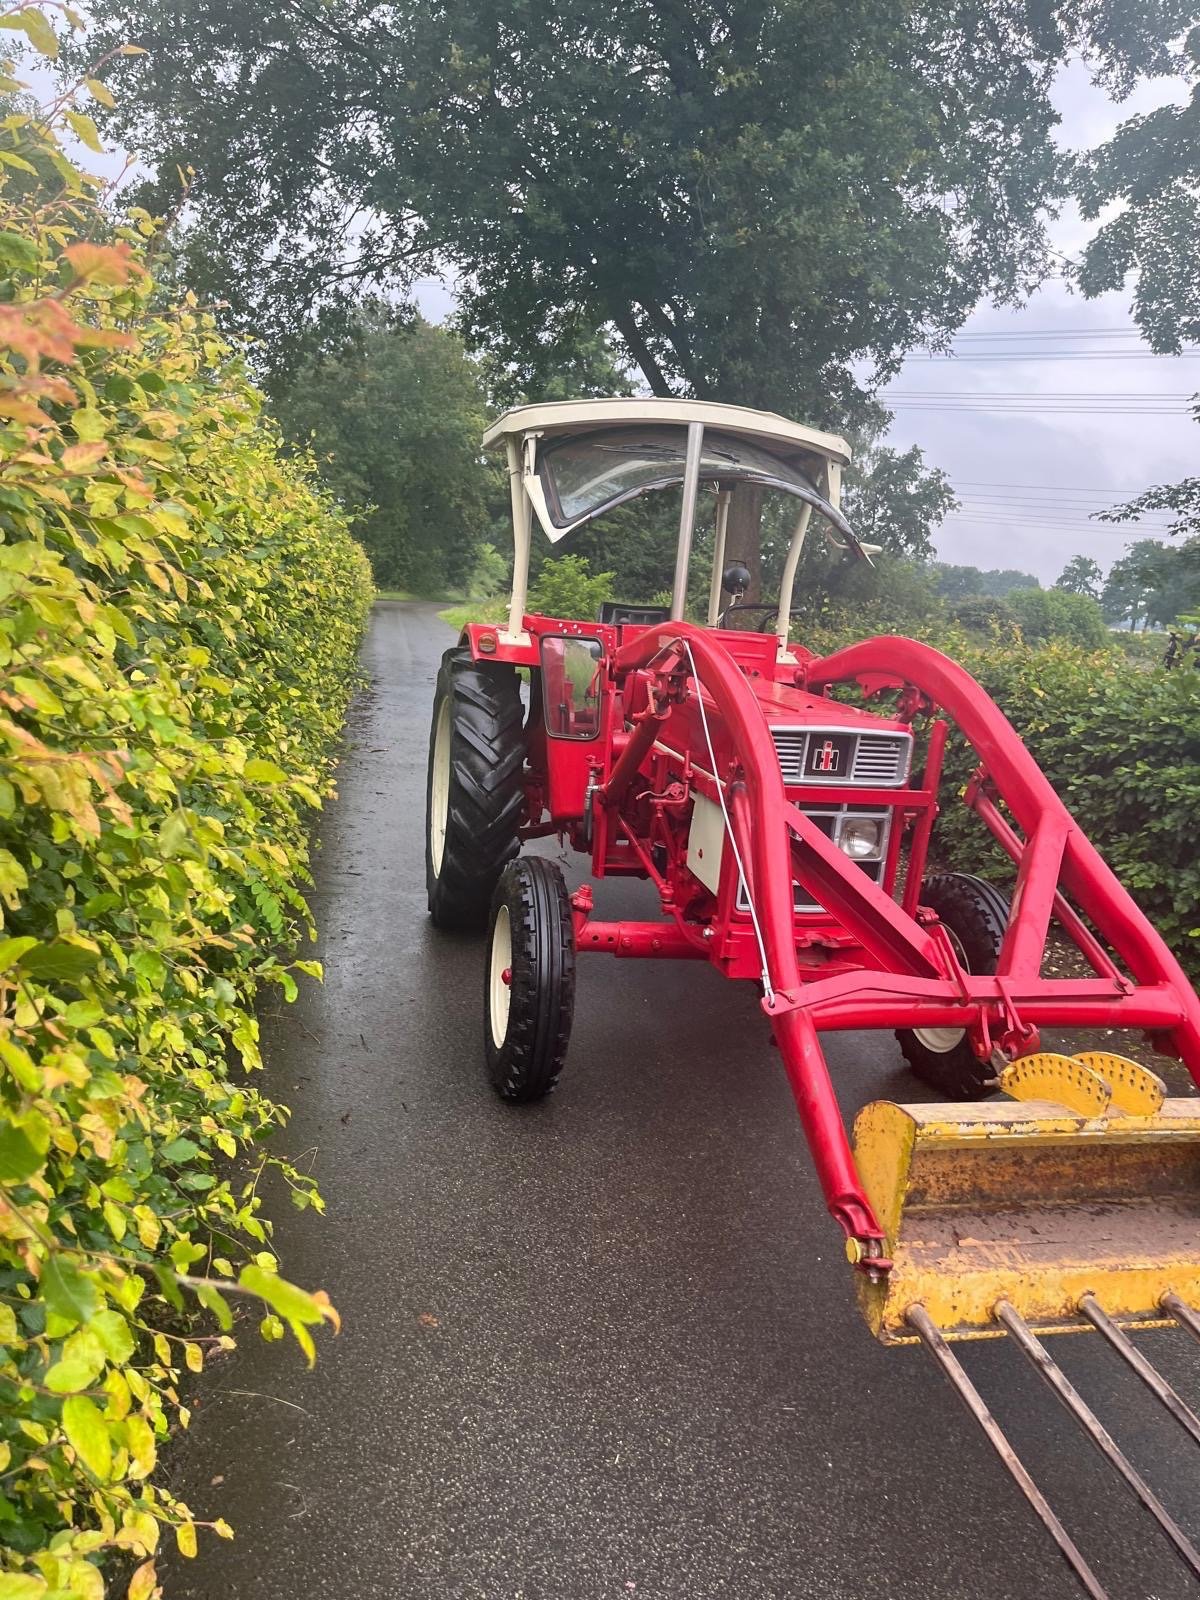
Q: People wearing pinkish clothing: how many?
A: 0